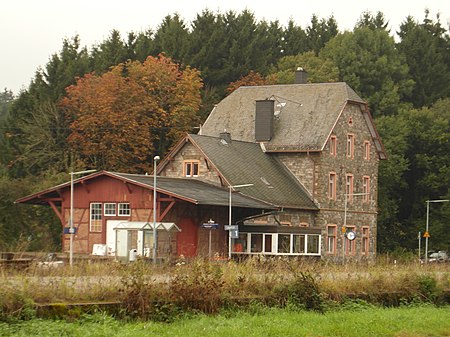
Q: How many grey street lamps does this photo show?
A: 5